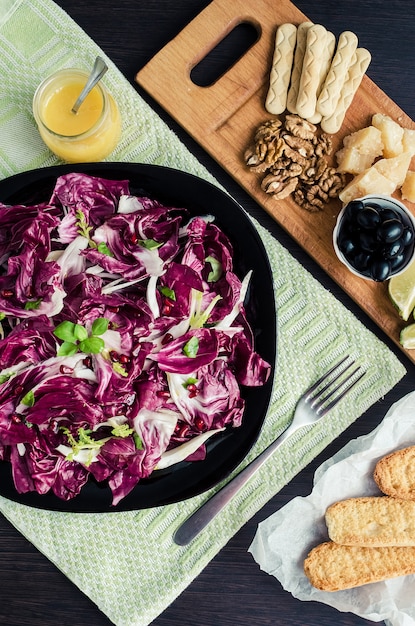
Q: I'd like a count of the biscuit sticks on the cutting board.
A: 6